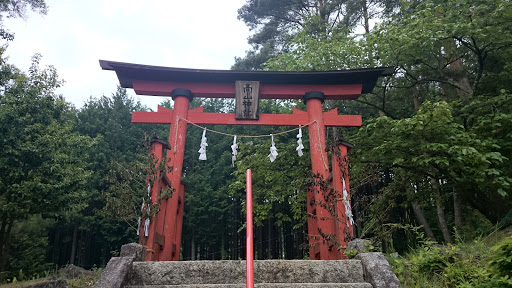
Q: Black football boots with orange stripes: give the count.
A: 0